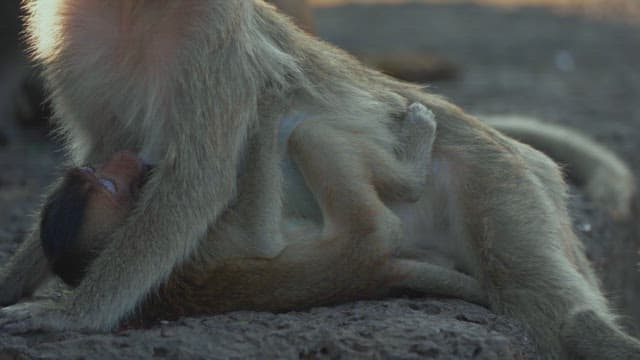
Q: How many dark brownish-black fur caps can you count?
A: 1